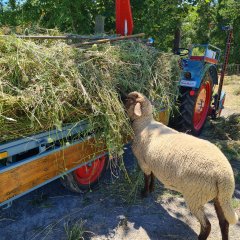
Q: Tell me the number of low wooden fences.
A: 1